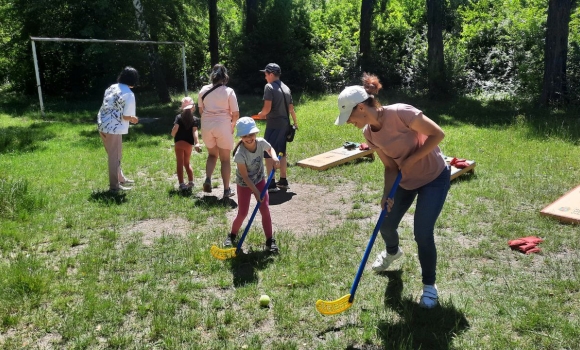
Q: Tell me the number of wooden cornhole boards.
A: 3